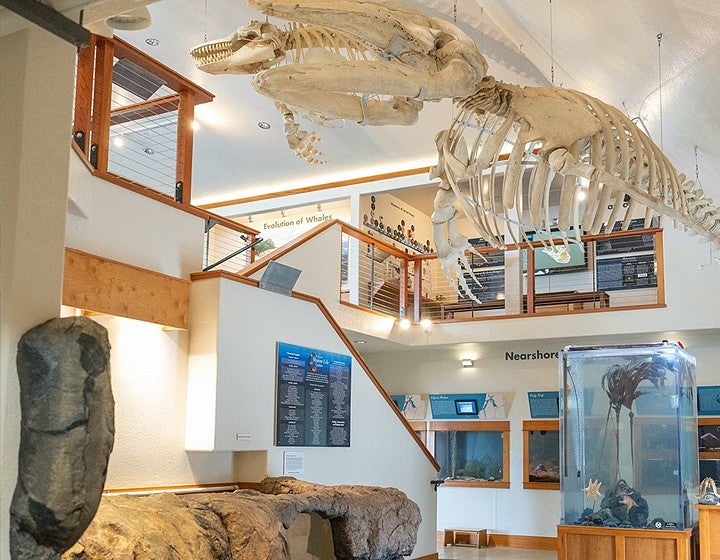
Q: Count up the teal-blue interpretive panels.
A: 4